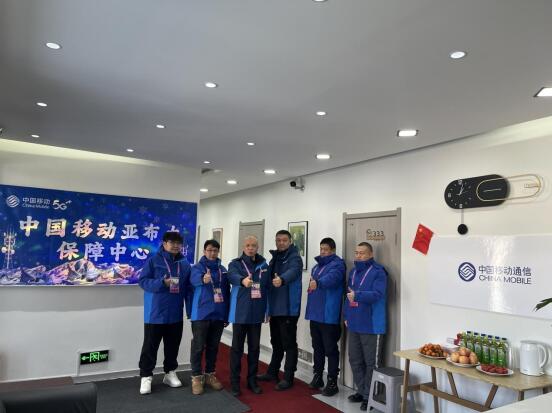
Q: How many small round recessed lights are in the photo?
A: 11